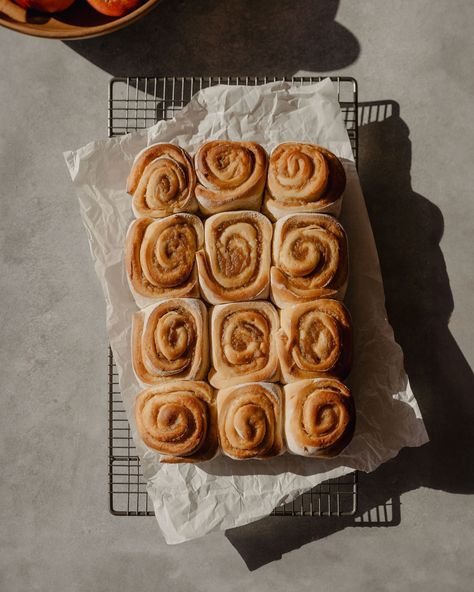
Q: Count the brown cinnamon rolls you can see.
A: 12